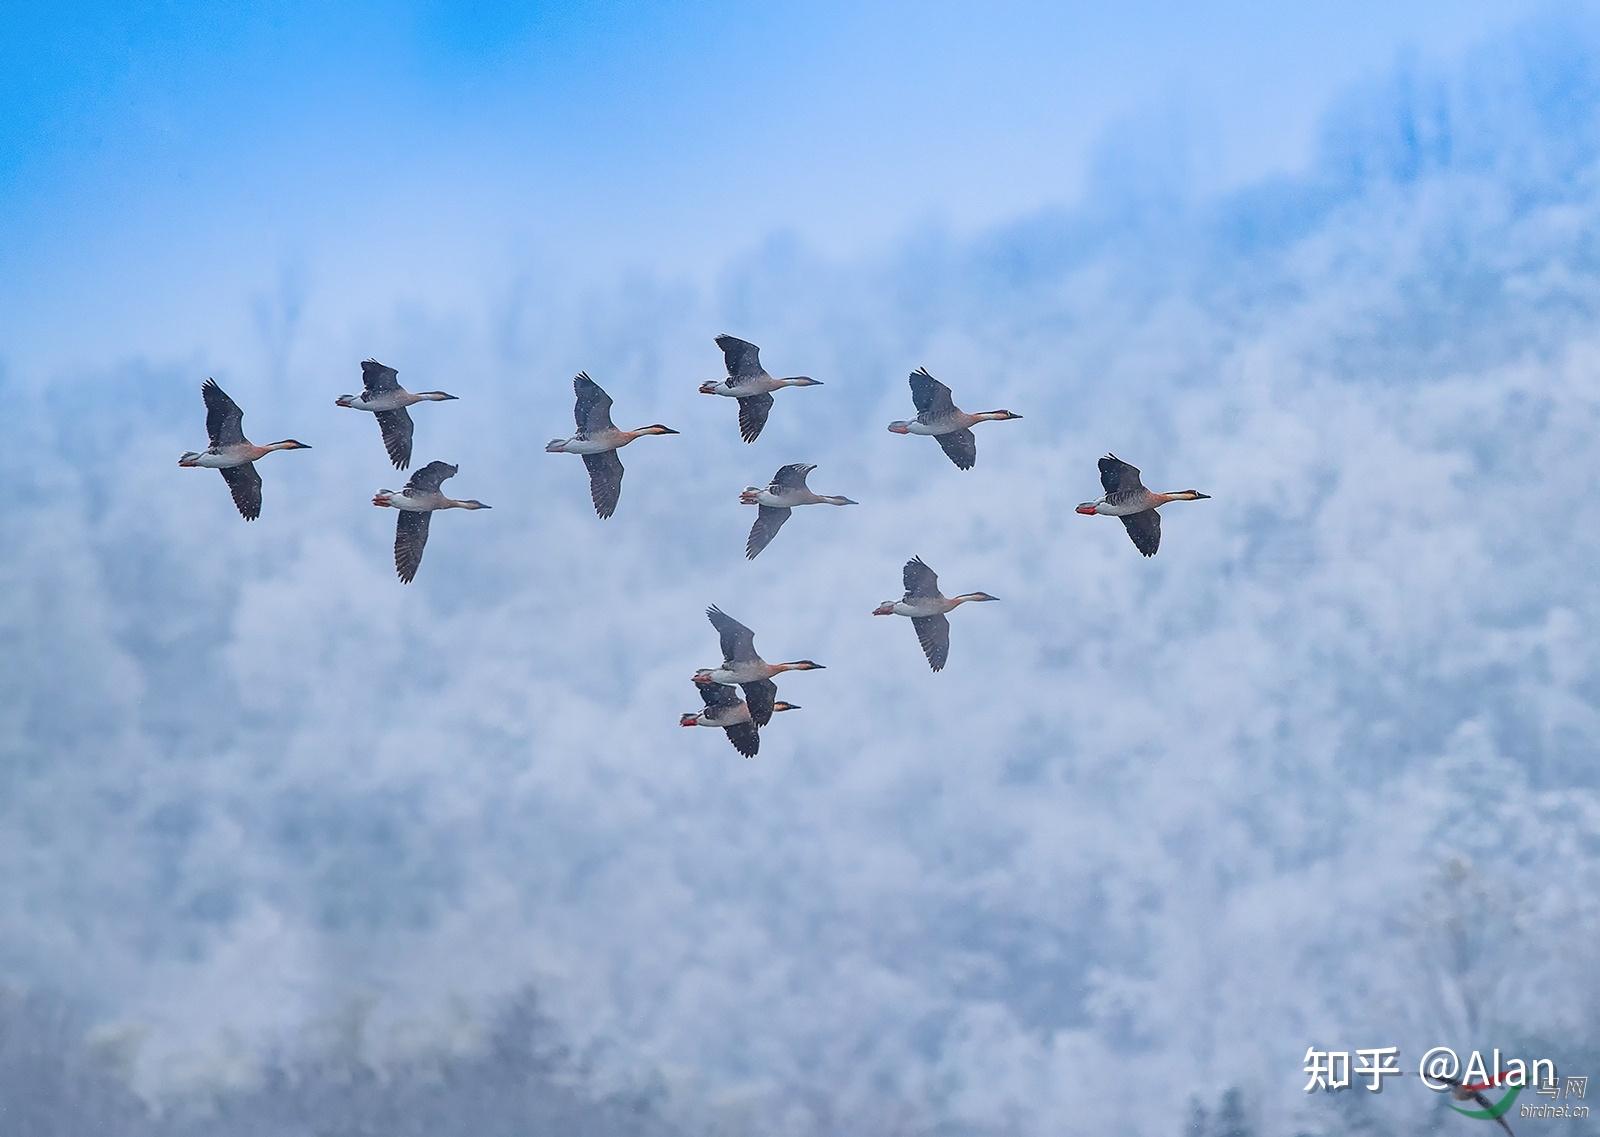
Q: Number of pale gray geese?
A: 11